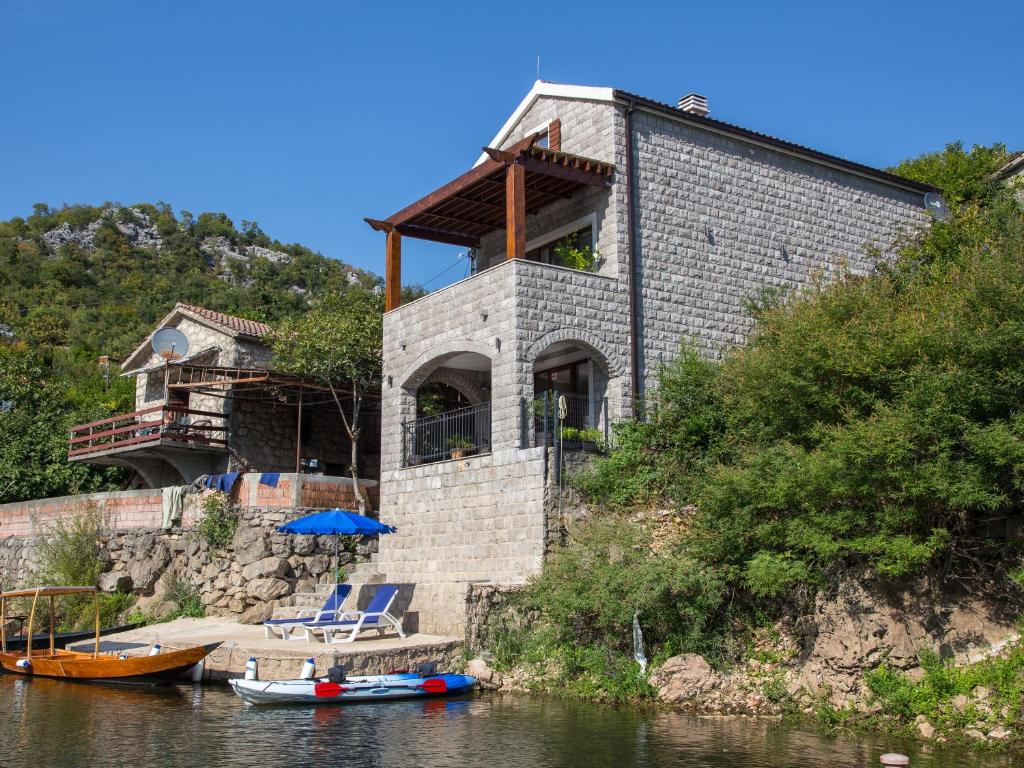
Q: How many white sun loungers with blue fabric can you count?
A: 2